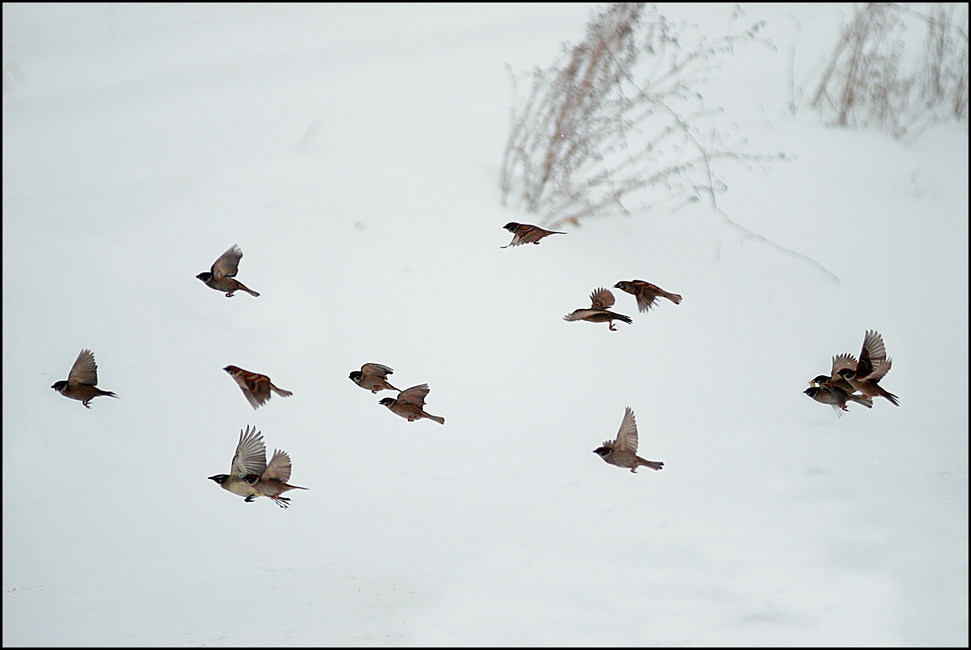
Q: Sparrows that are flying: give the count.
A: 14